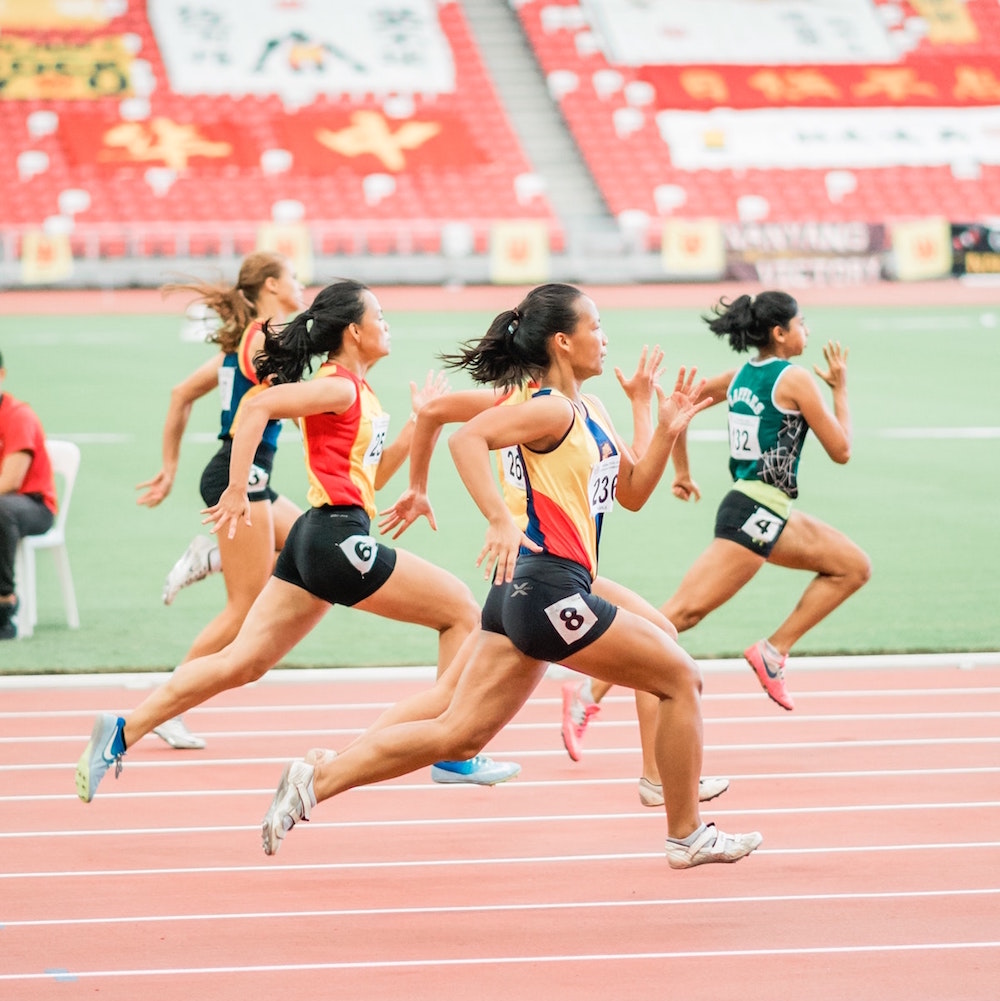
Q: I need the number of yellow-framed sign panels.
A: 5